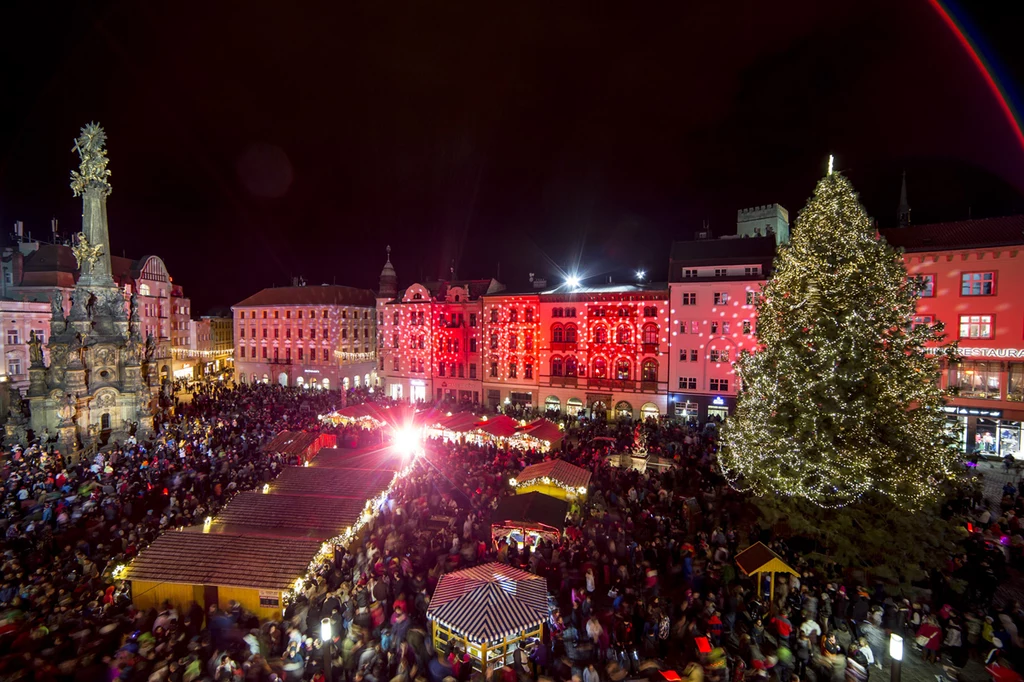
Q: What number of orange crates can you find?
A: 0